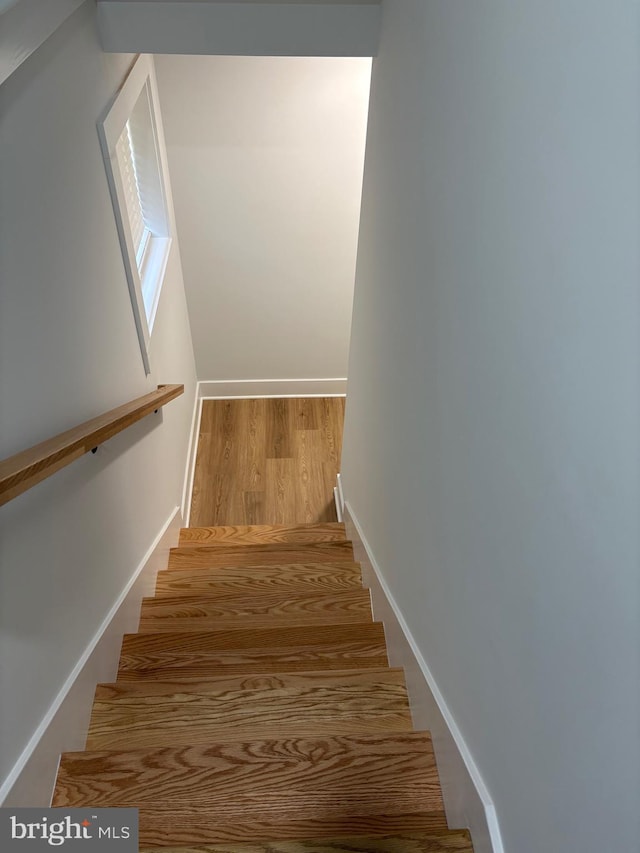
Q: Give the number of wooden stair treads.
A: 8